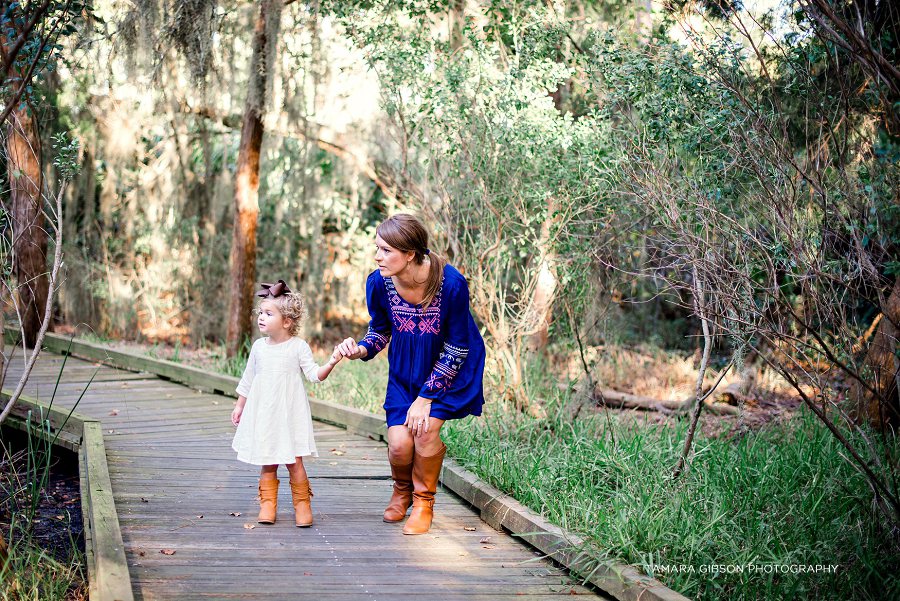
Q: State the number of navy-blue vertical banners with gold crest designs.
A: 0